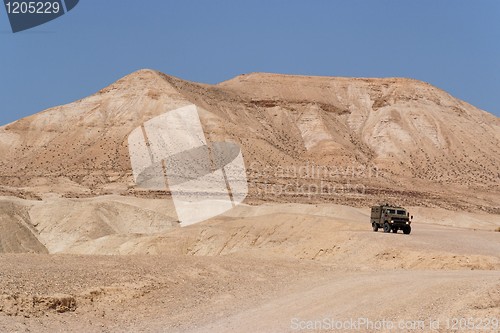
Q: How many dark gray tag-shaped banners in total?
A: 1